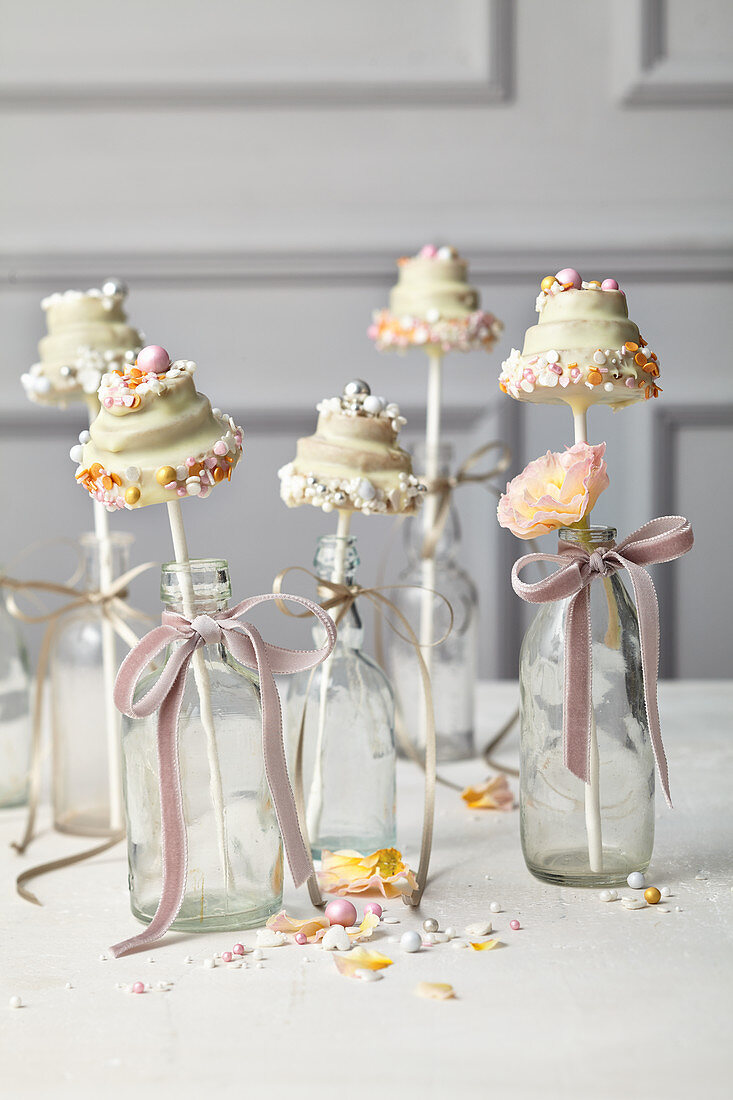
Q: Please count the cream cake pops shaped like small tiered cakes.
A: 5